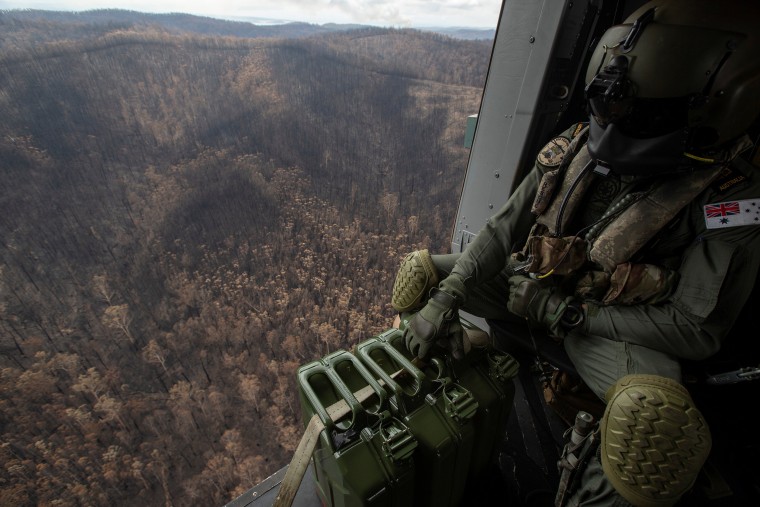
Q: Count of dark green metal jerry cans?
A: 3